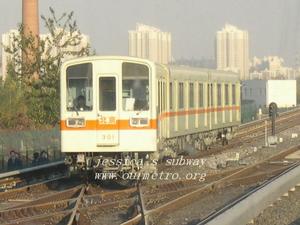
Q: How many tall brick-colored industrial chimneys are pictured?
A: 1